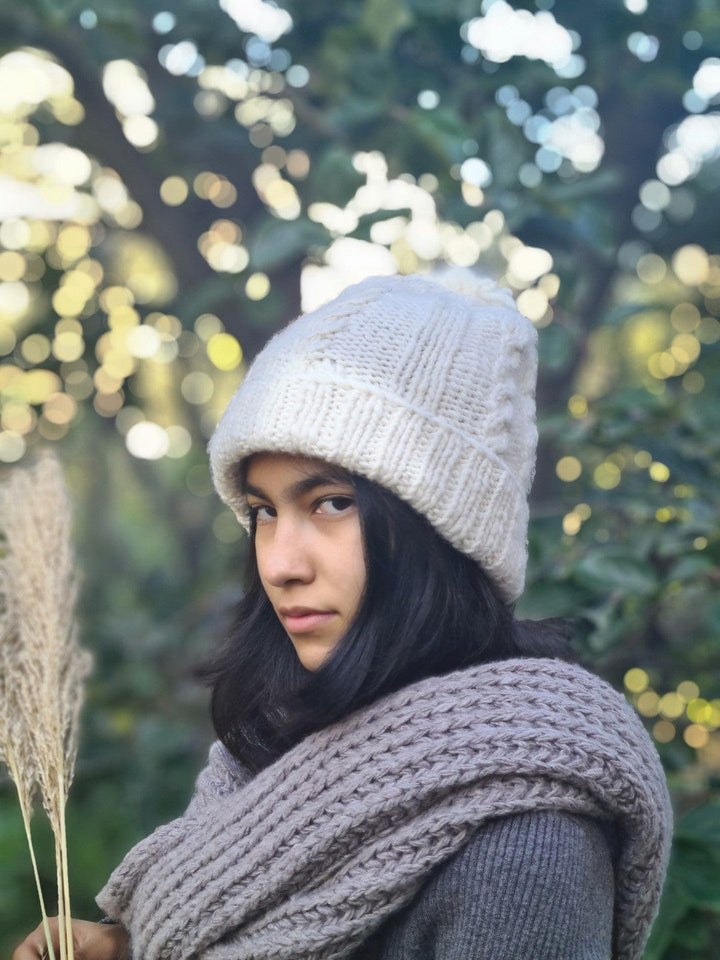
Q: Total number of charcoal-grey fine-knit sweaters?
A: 1